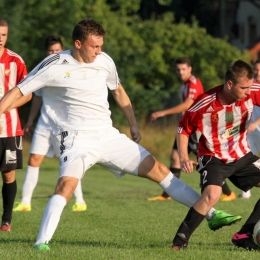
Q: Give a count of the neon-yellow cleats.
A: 2